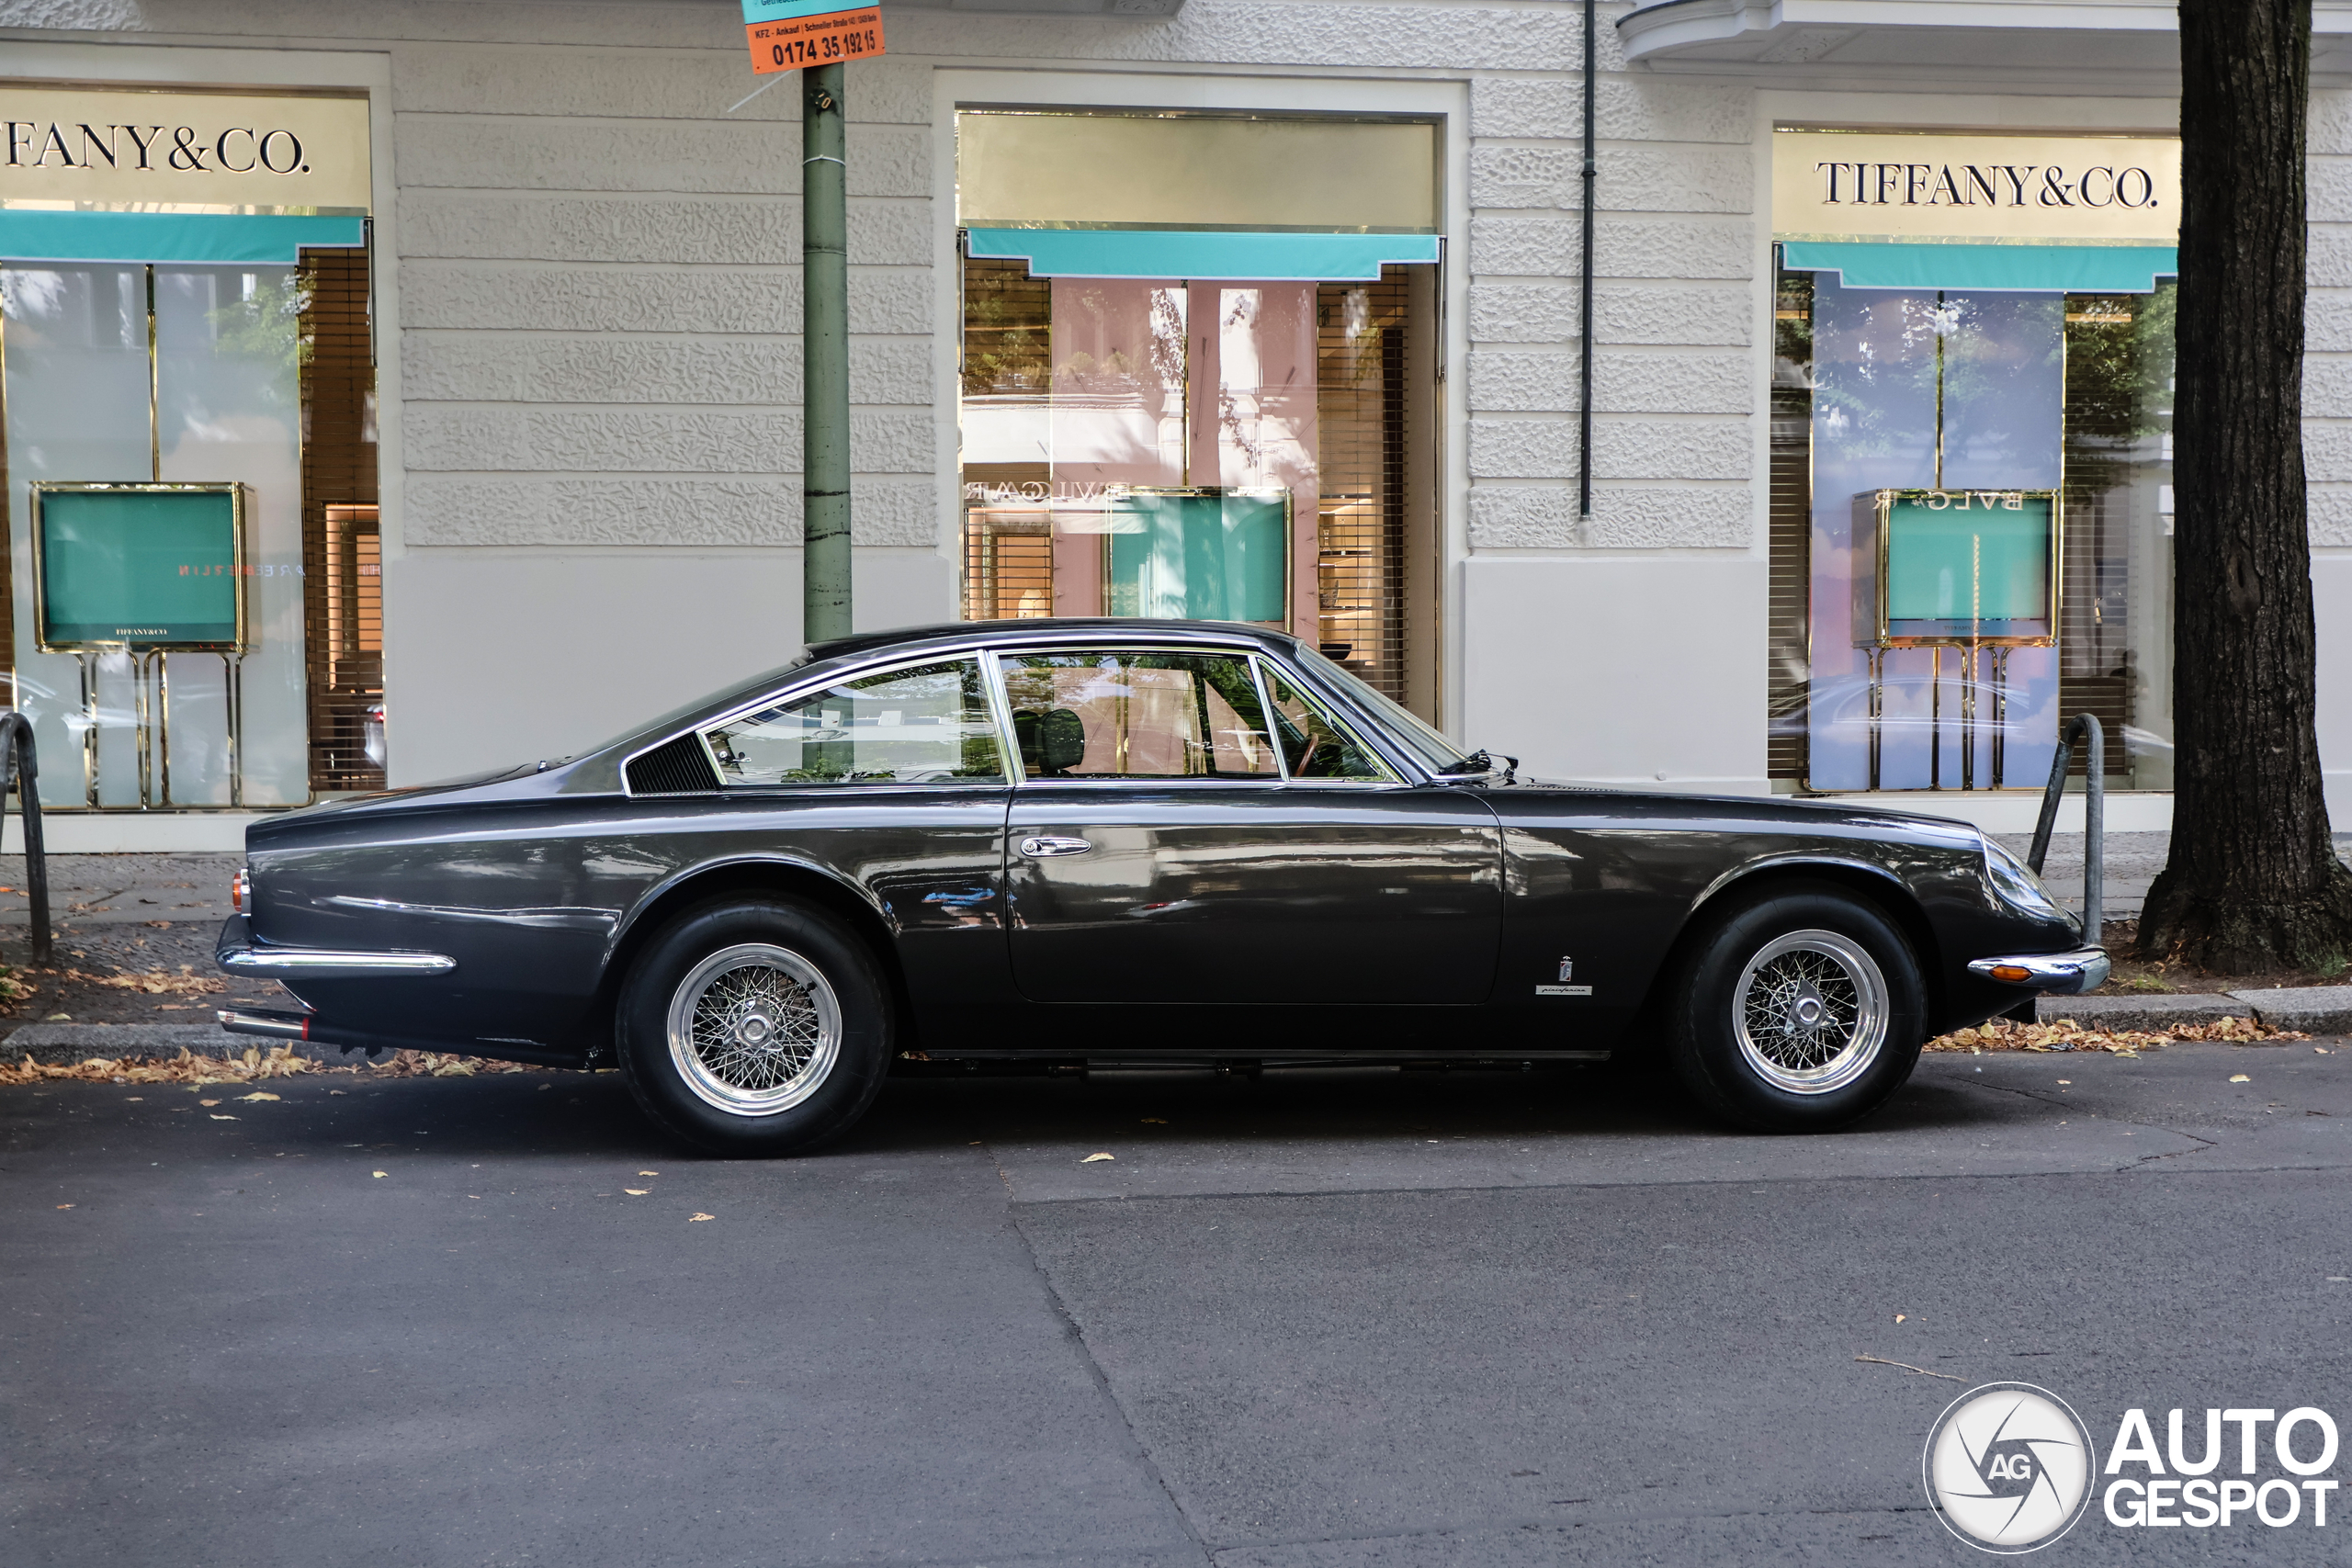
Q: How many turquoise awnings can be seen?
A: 3